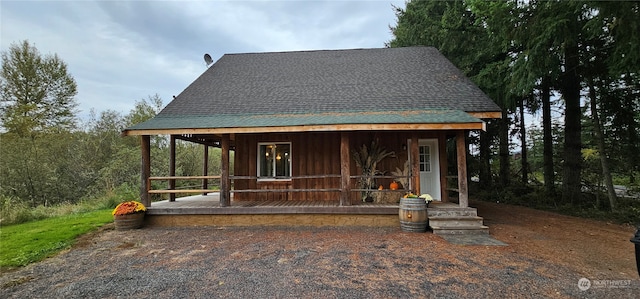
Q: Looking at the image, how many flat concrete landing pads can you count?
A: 1